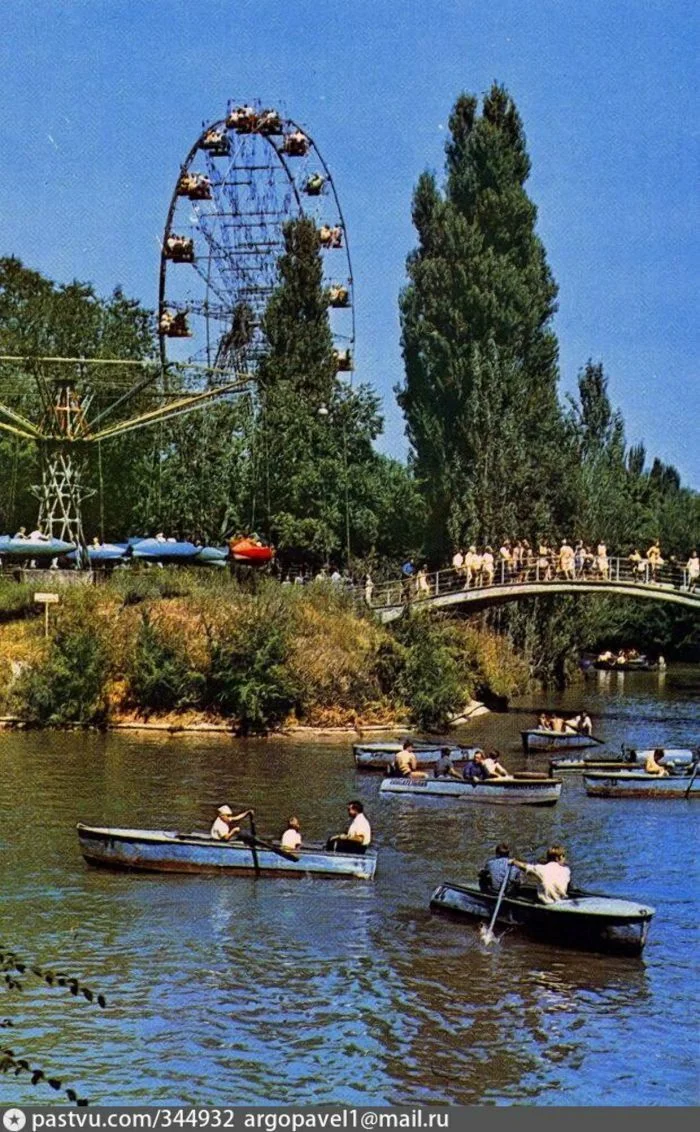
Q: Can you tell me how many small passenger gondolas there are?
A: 11